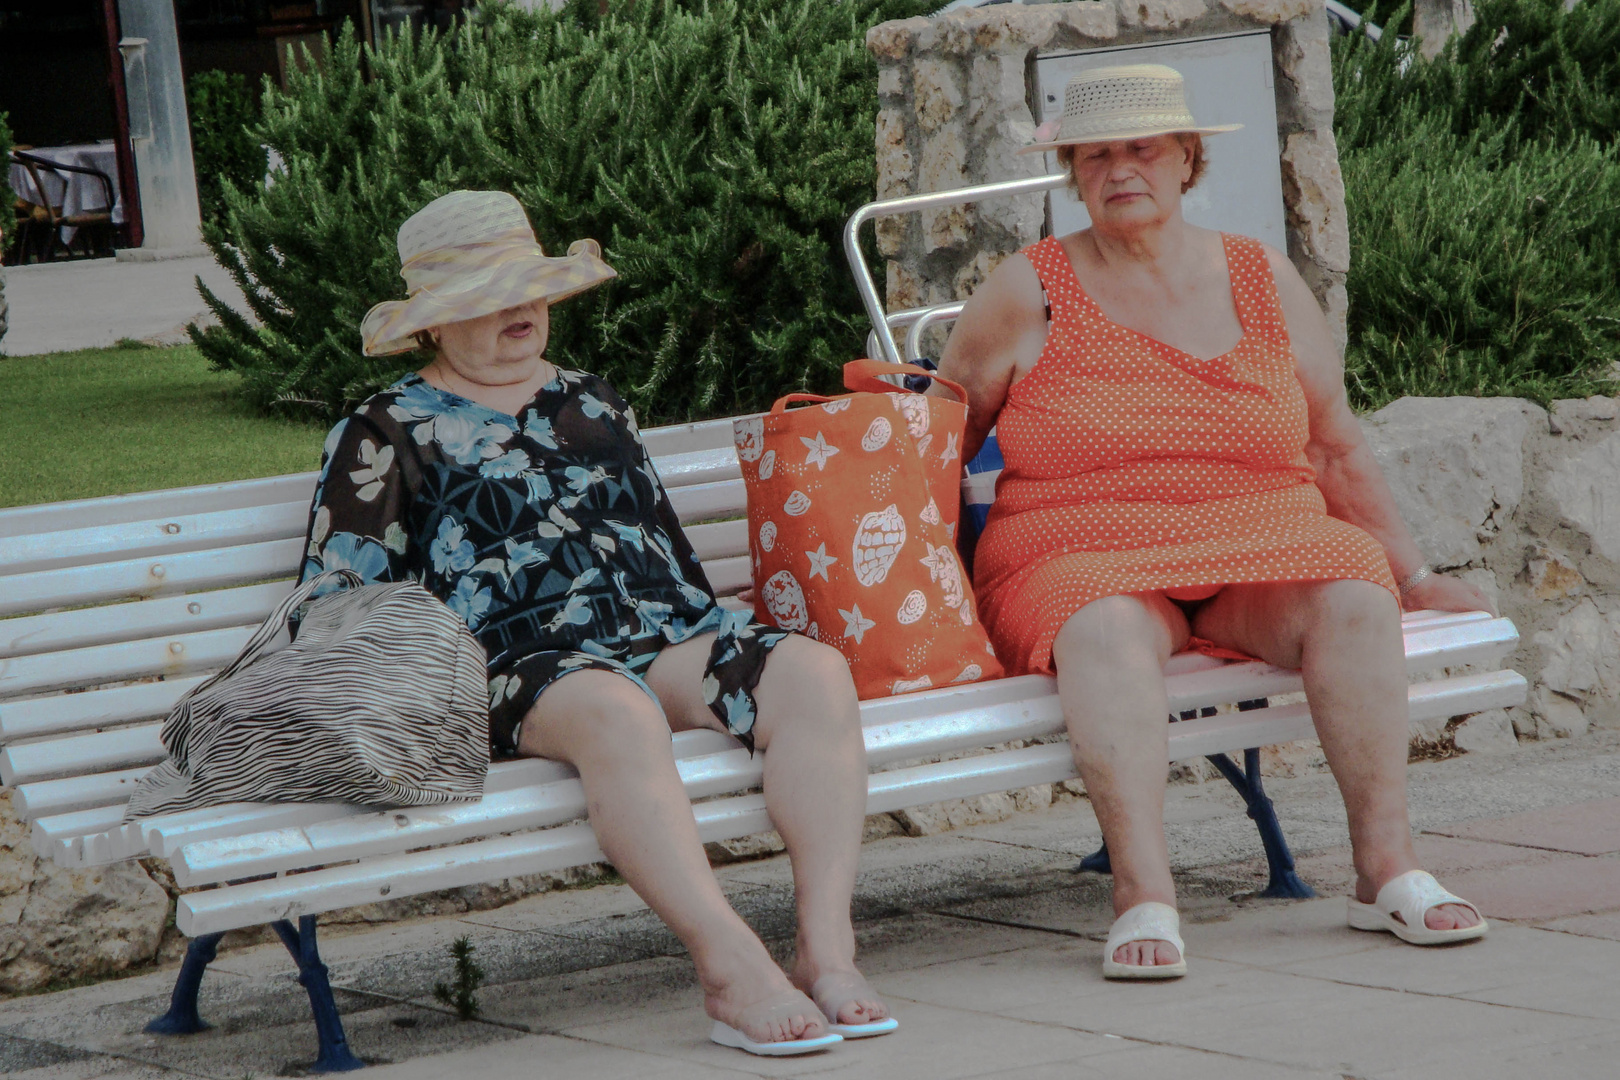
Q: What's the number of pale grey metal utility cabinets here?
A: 1